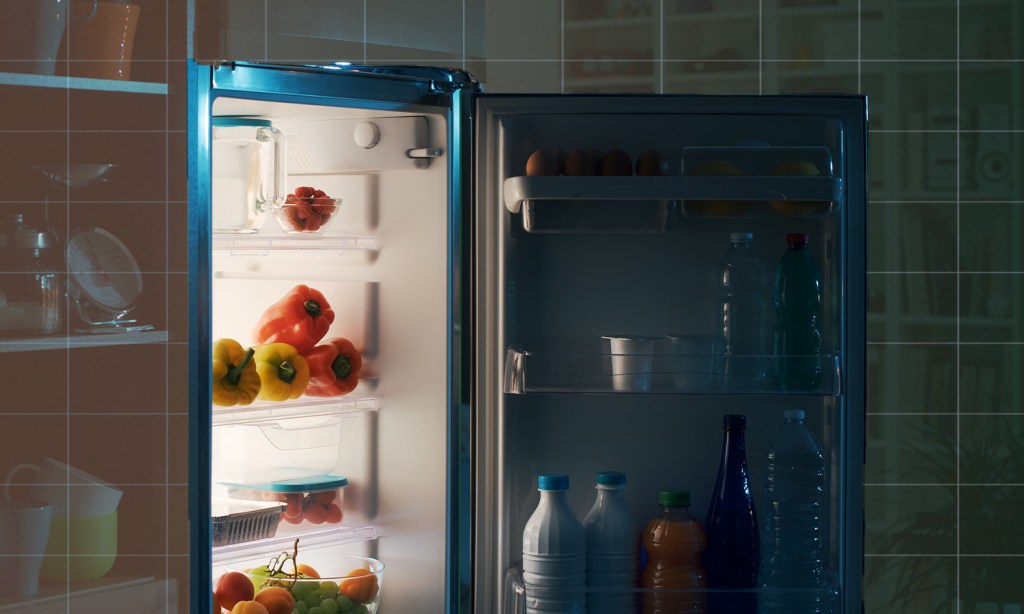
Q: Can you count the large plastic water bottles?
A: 1